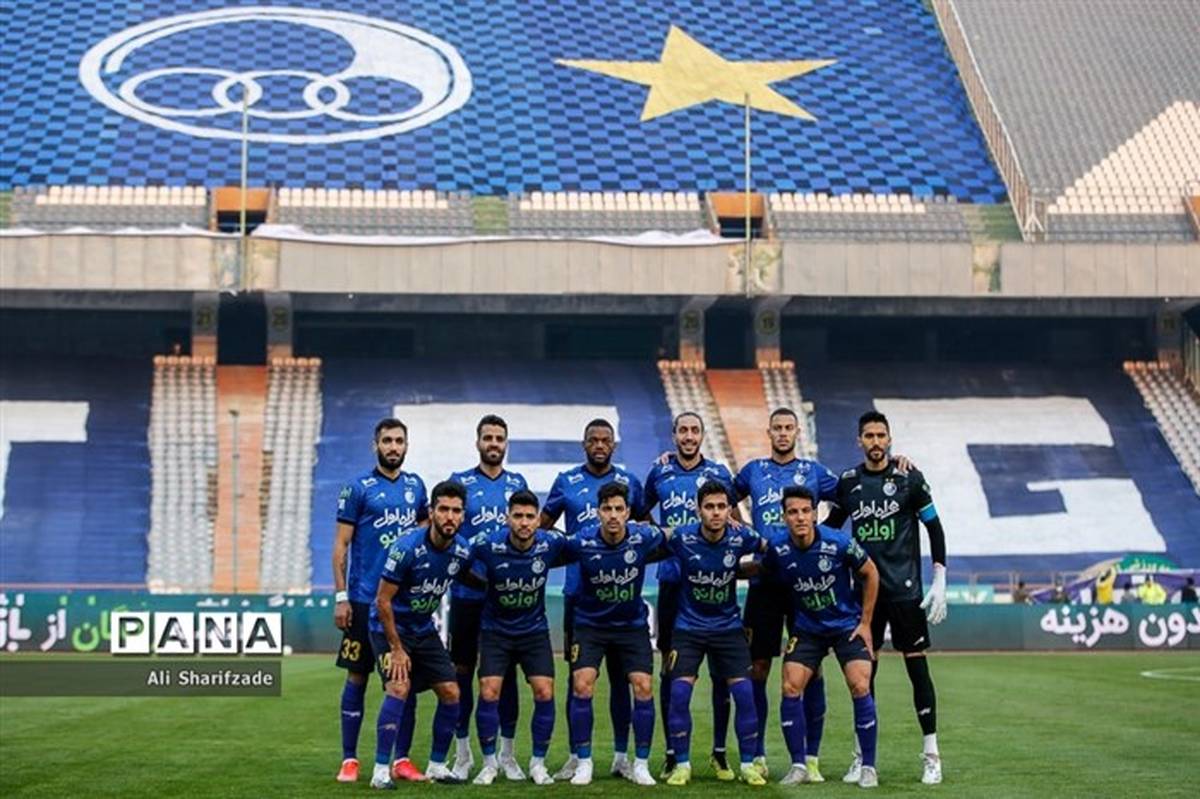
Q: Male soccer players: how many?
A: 11